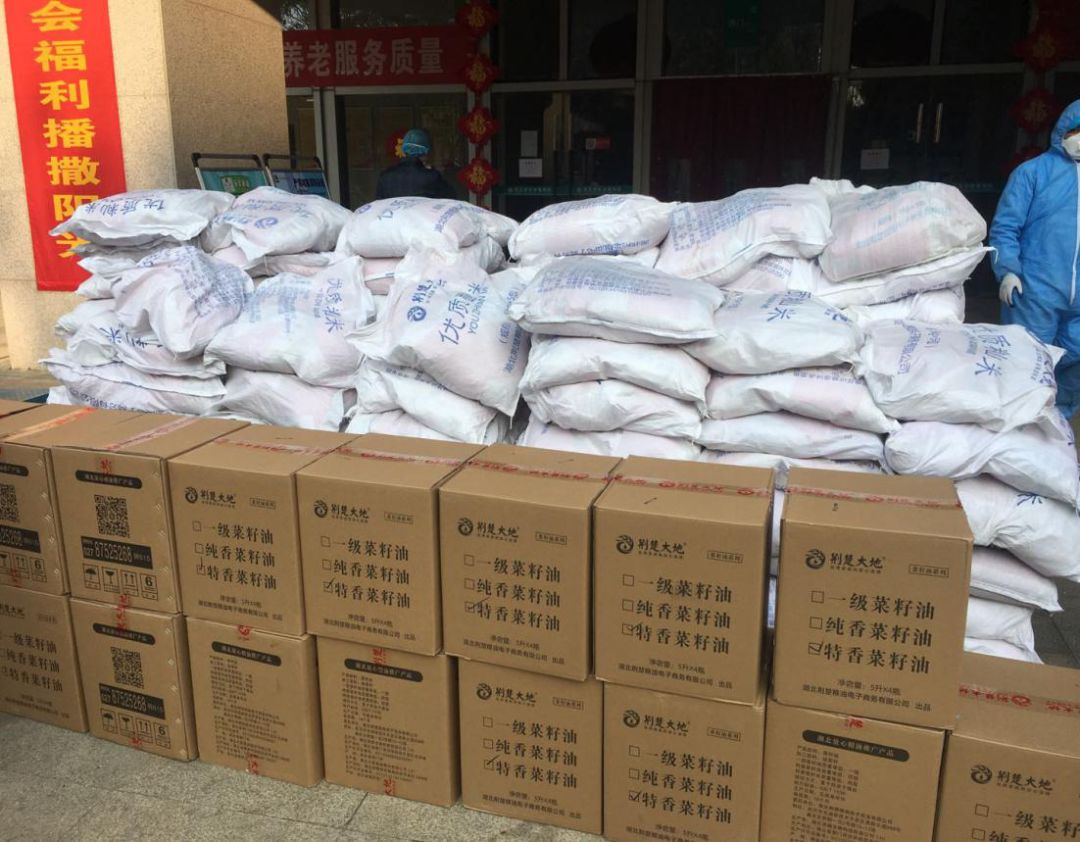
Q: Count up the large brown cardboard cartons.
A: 15